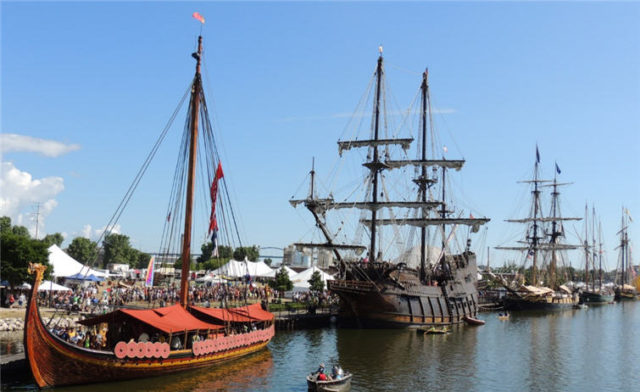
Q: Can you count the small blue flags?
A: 2